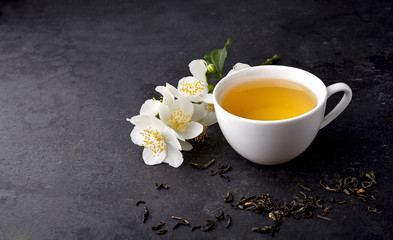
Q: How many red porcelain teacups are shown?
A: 0